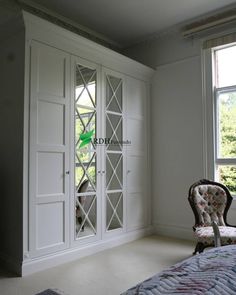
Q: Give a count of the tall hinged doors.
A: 4